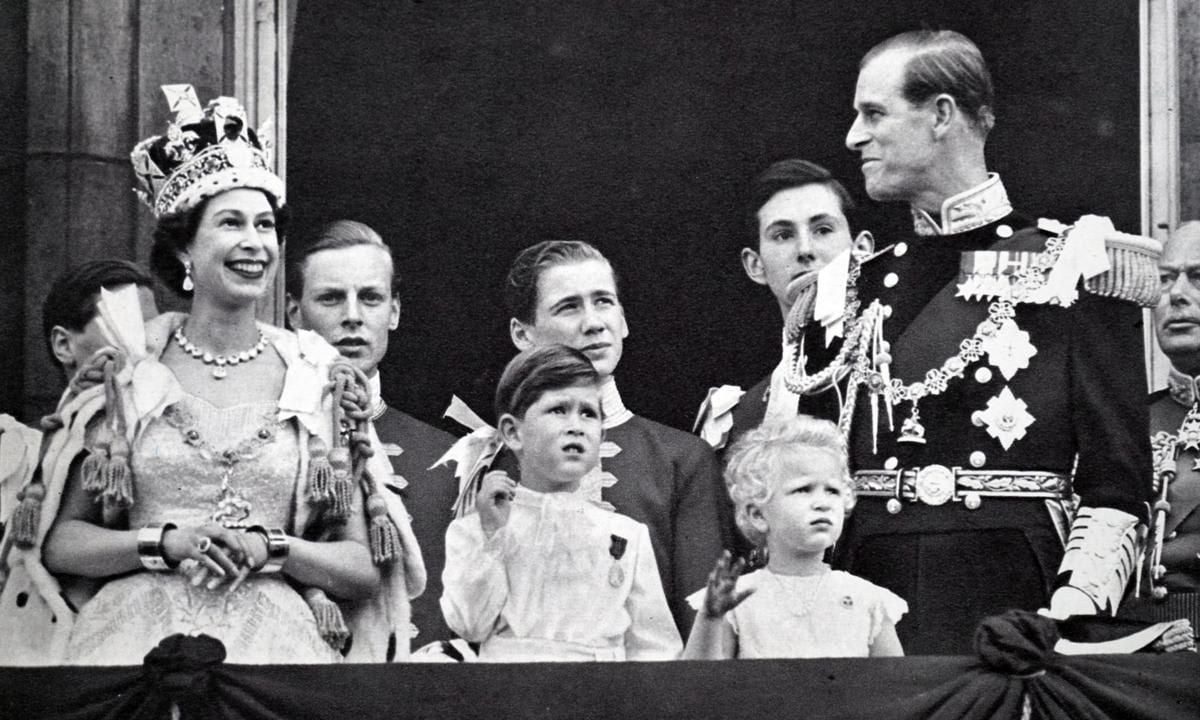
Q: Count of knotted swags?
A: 2